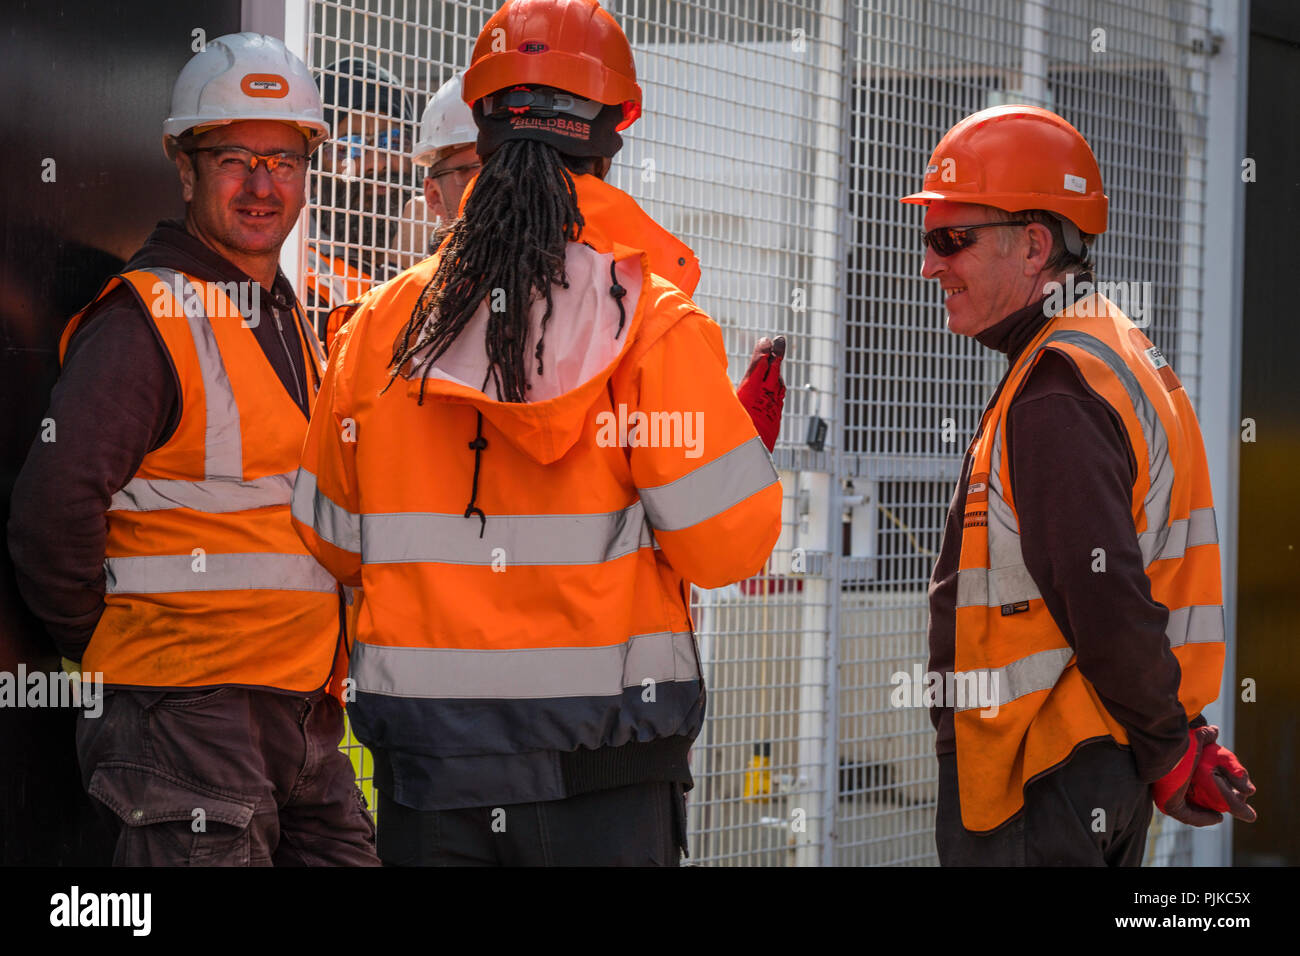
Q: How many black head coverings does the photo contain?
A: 2